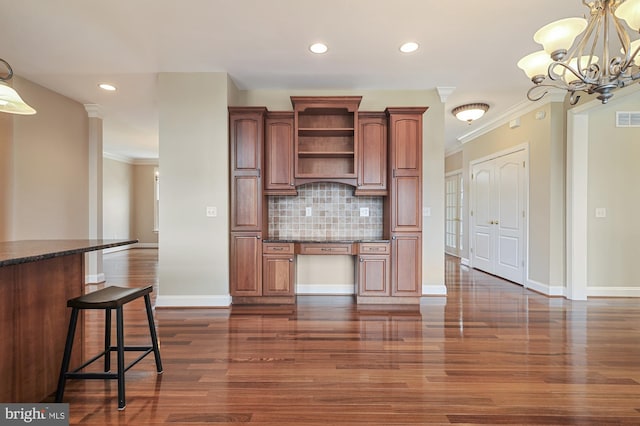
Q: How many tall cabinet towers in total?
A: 2